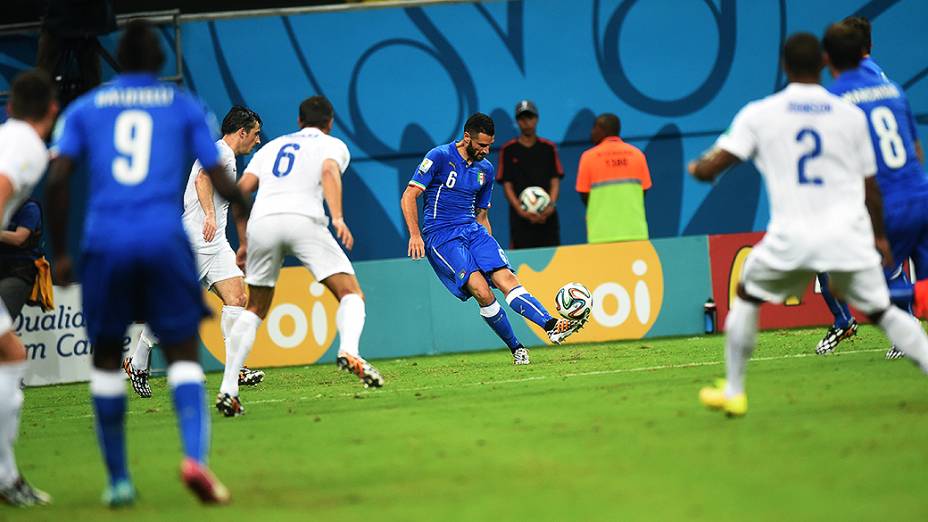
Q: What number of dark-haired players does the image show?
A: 8